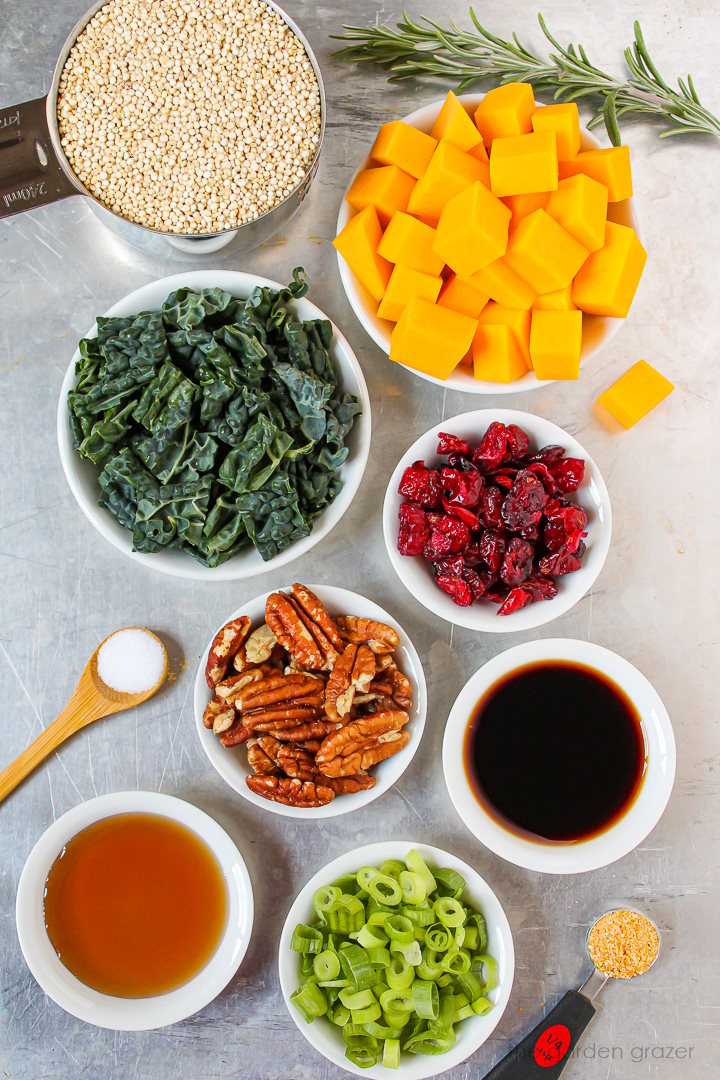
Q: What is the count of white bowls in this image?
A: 7